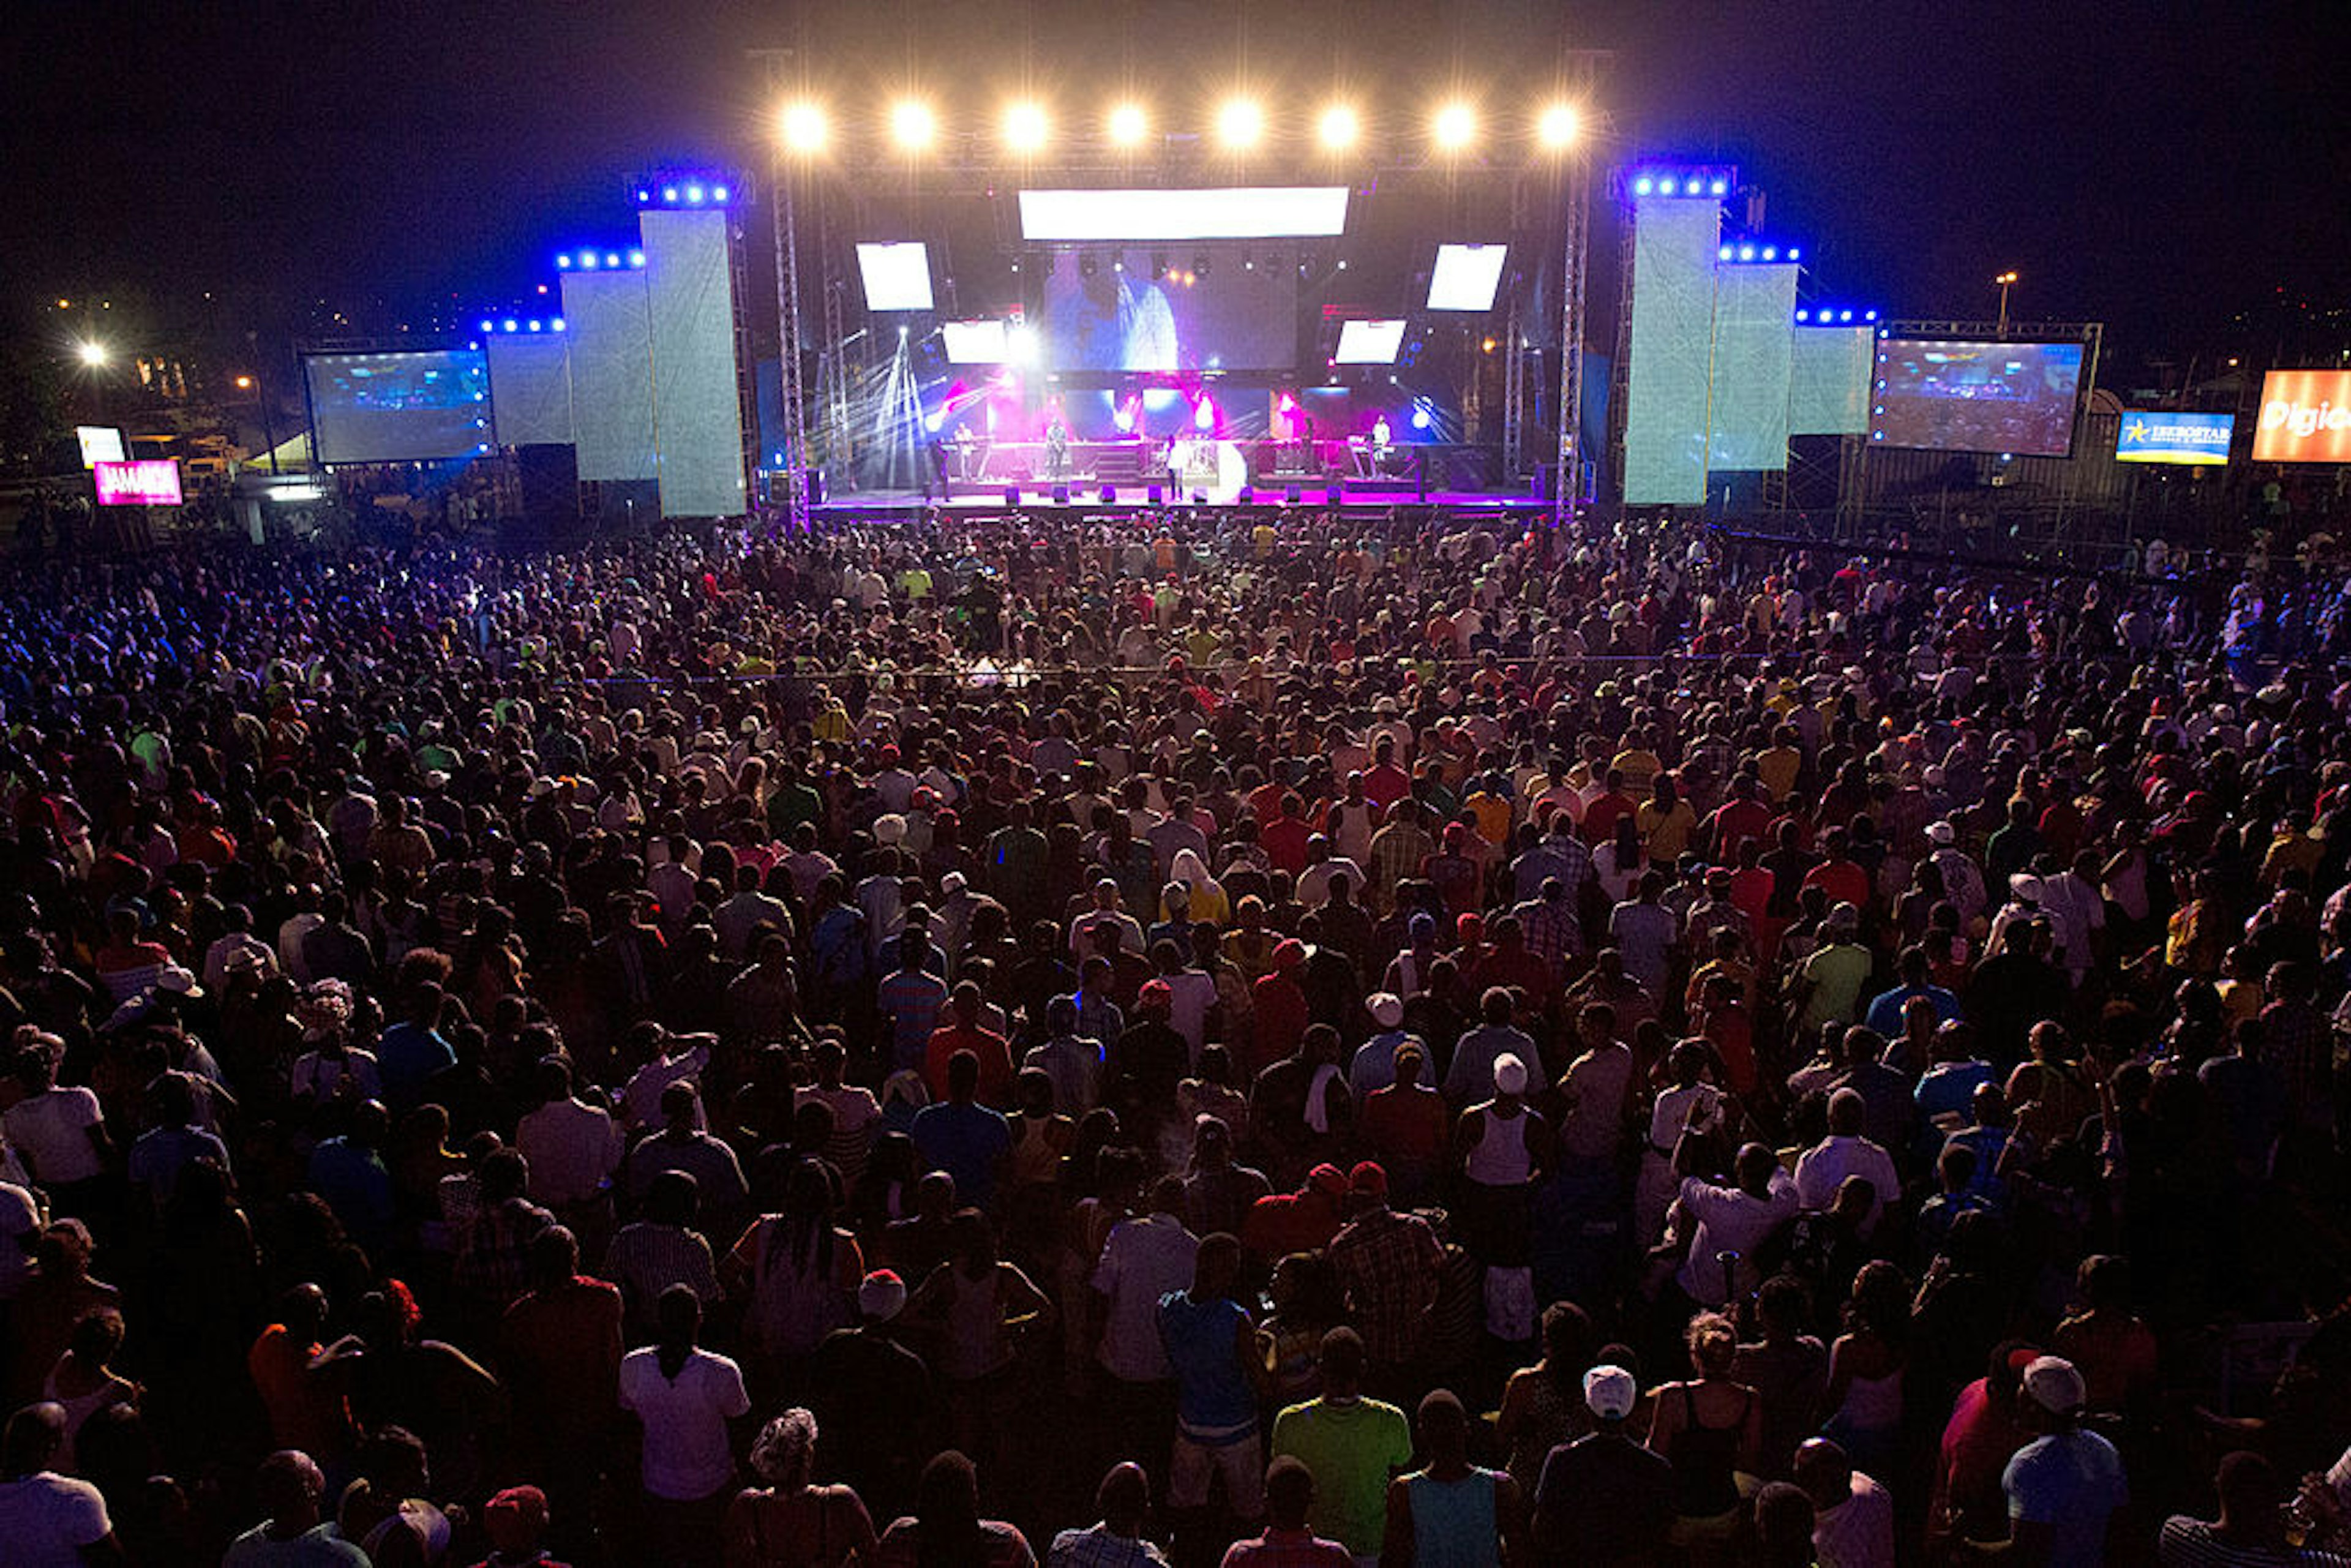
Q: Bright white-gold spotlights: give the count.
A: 8